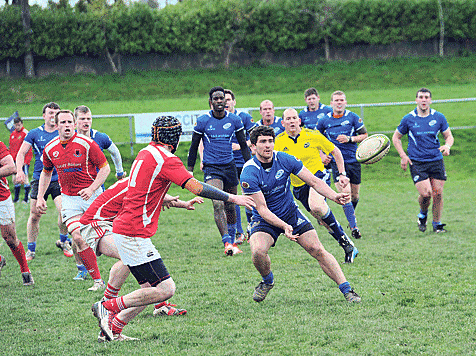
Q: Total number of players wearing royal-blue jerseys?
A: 9